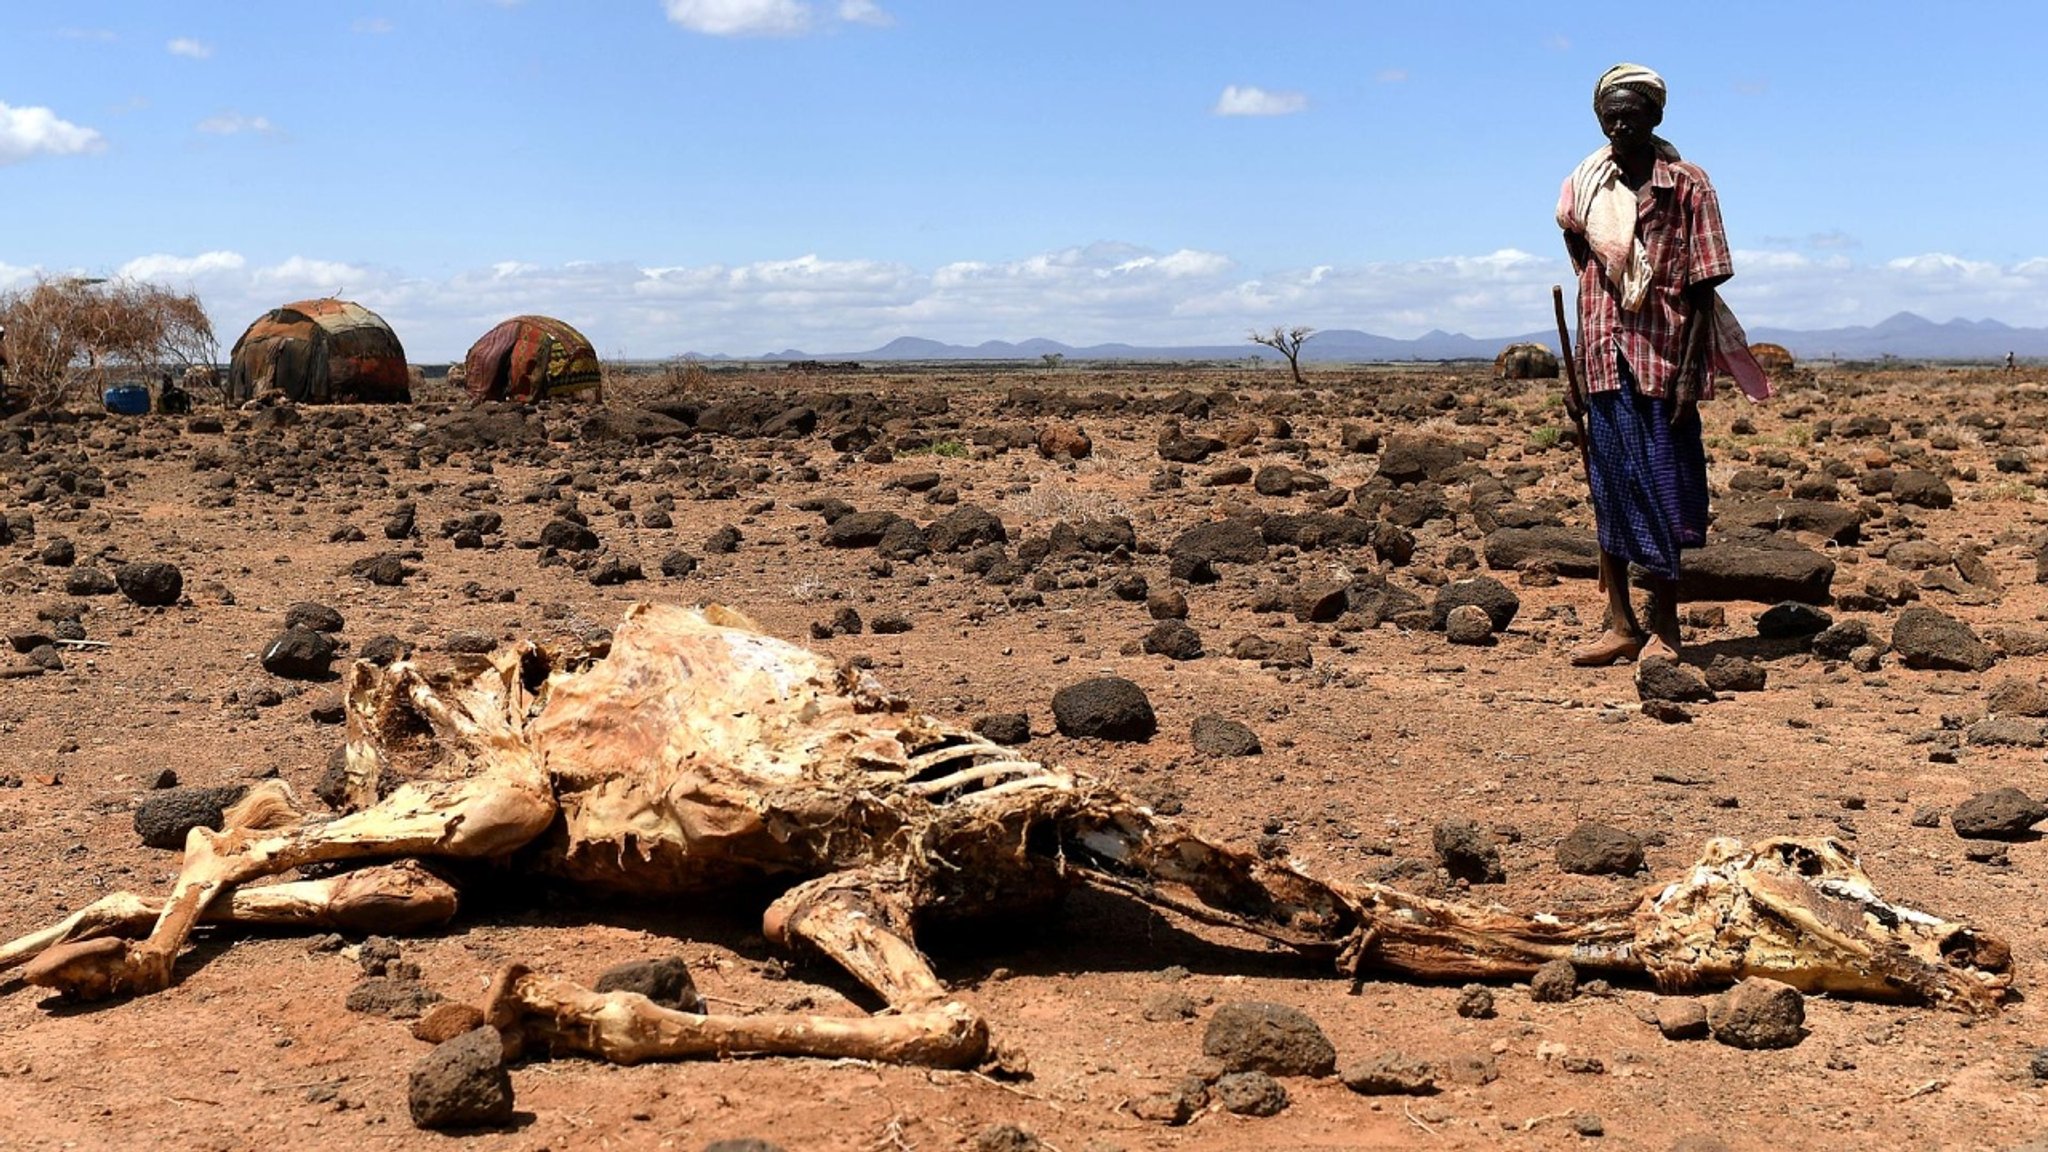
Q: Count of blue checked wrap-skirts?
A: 1